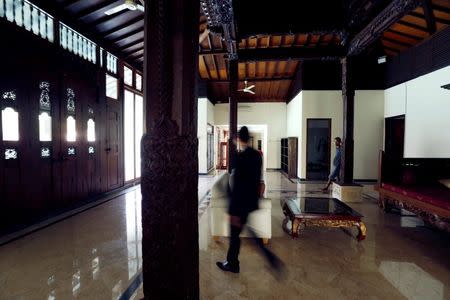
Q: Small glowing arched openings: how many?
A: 4